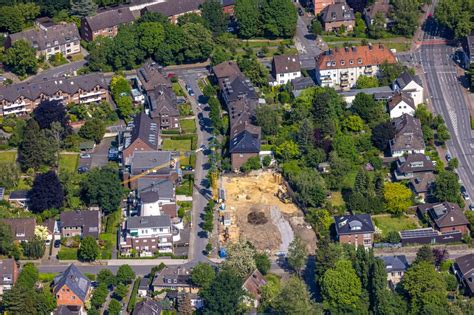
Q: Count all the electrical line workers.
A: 0